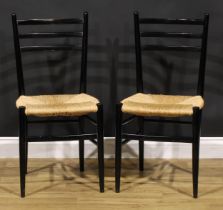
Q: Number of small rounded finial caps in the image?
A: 4